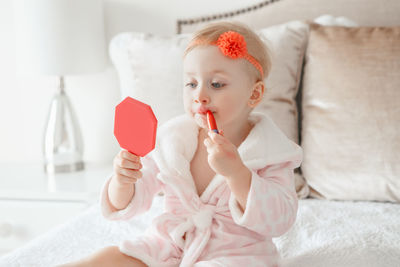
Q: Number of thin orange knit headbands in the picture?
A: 1